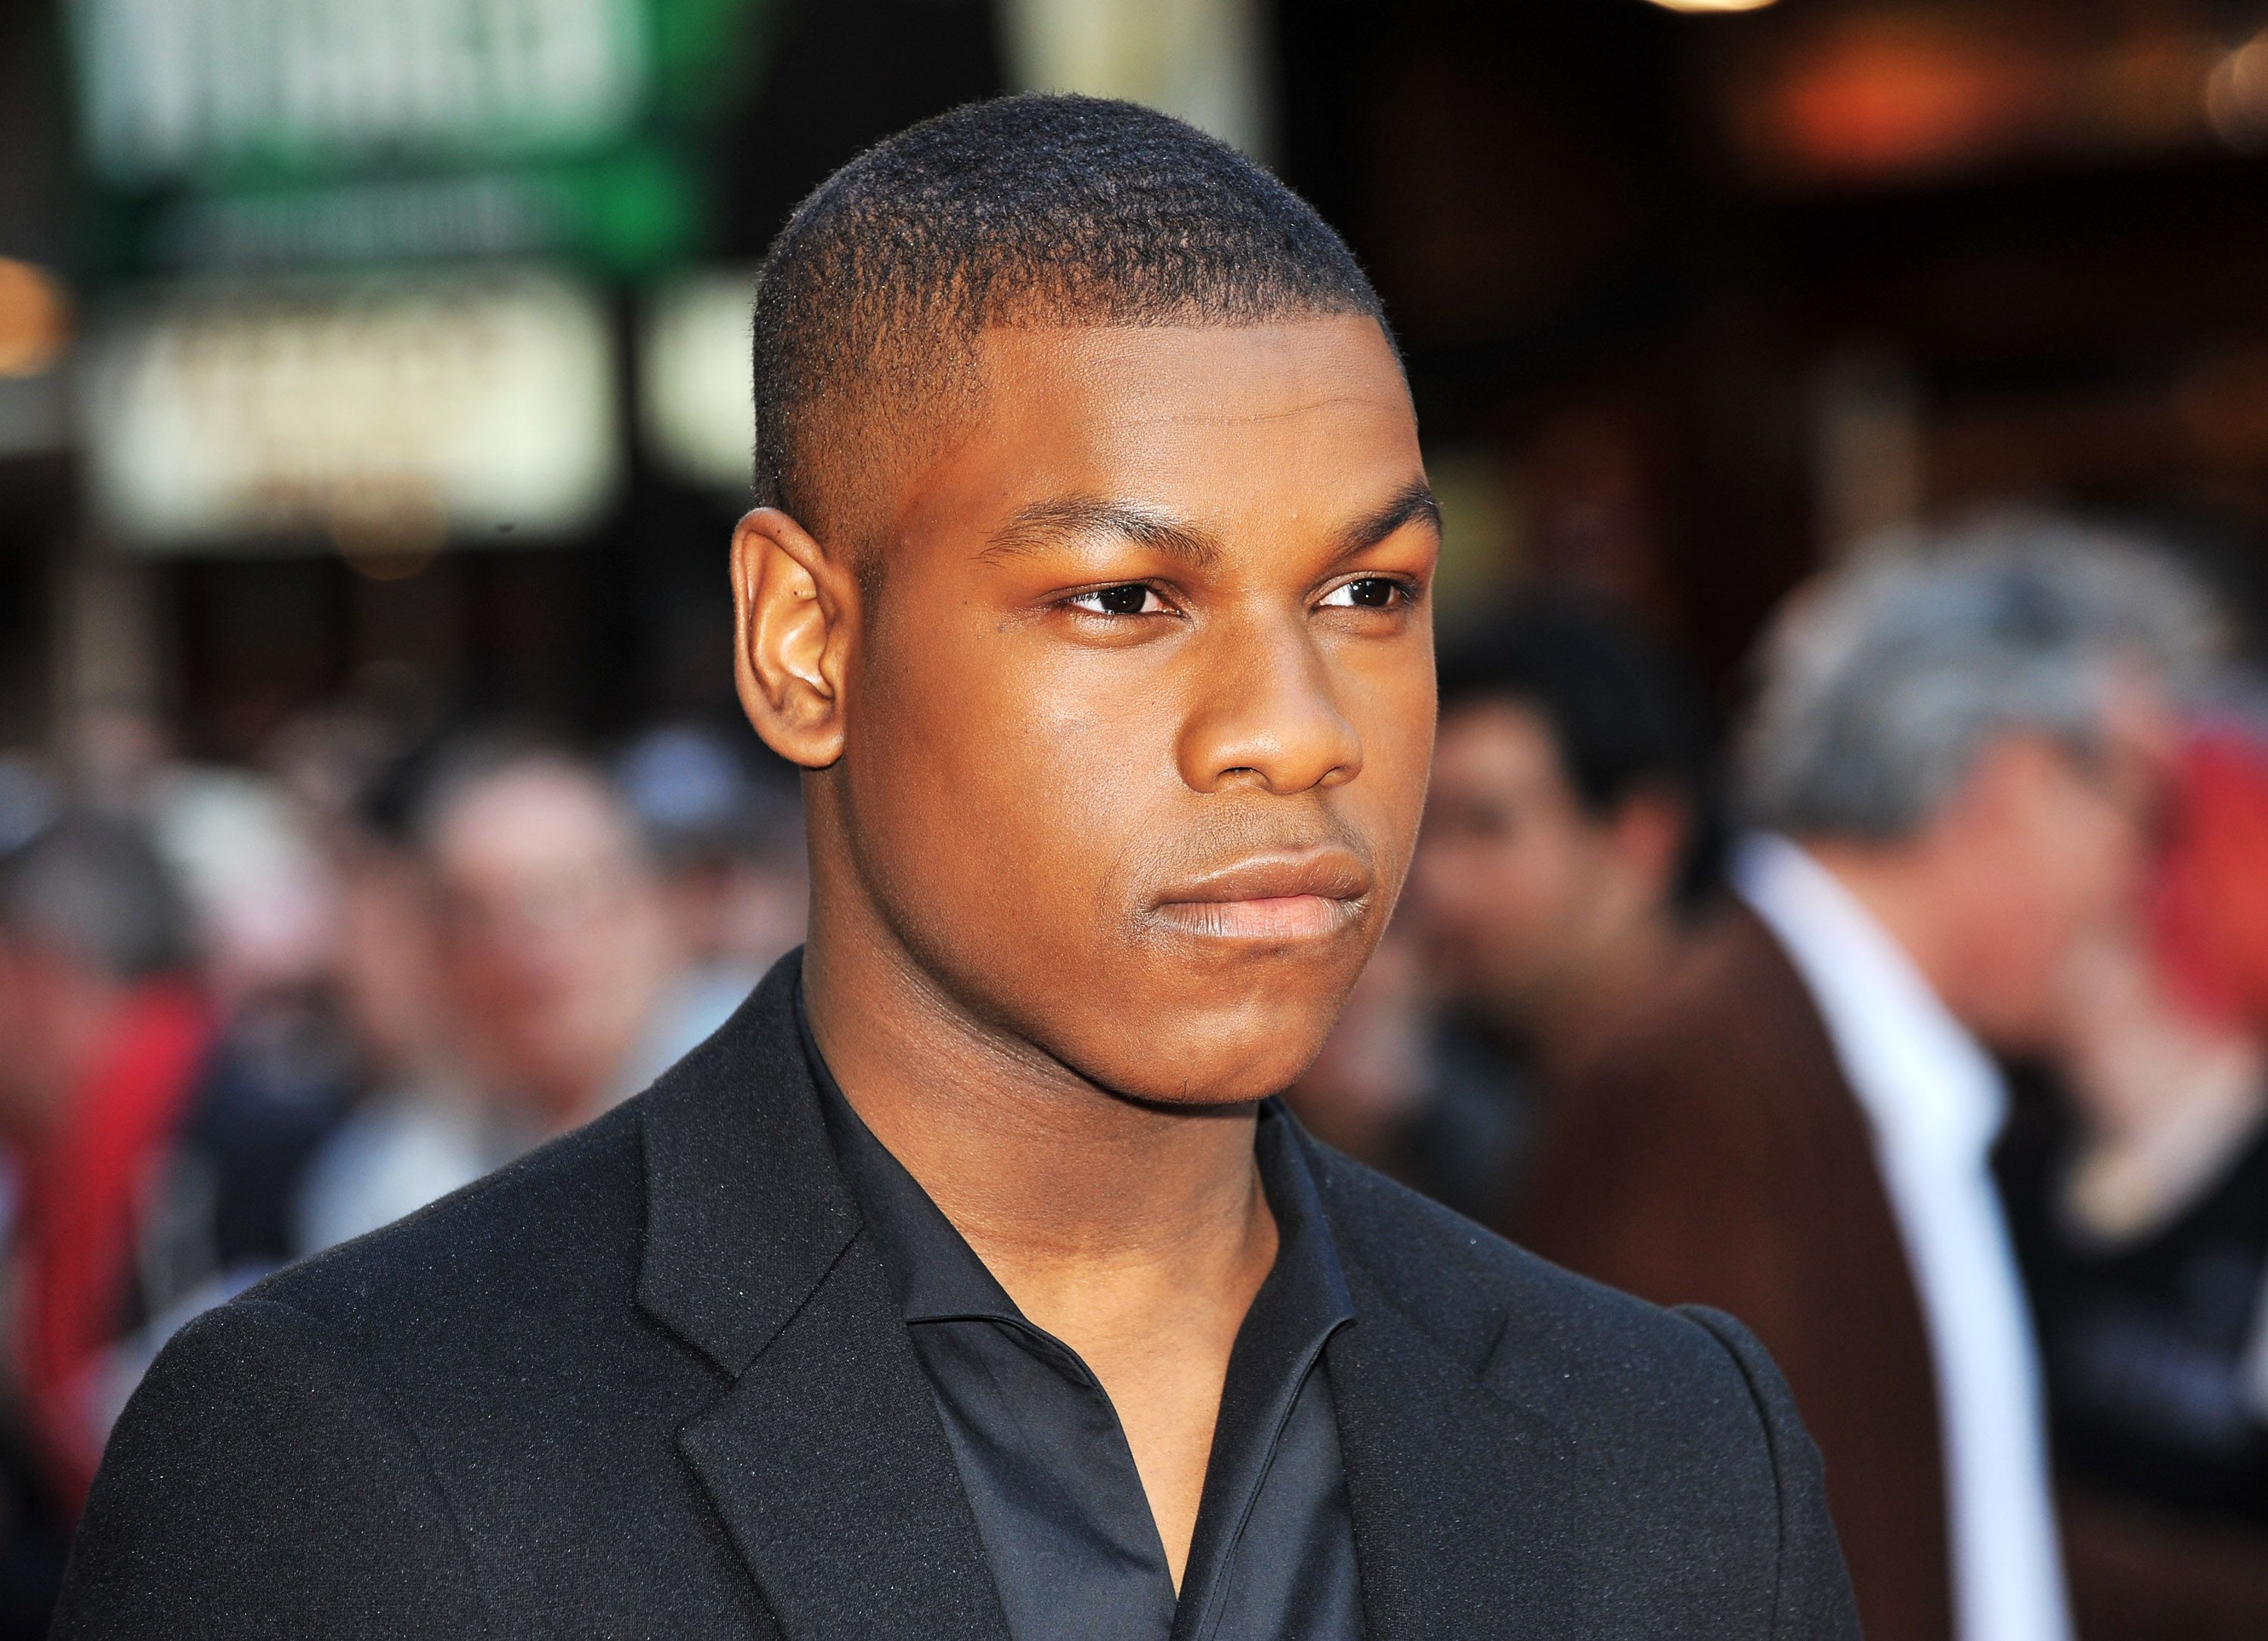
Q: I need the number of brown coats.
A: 1